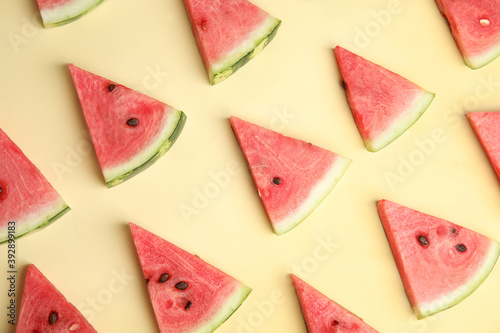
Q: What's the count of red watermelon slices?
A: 12